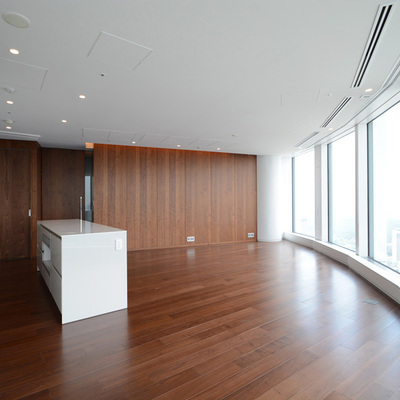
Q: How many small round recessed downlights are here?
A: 11